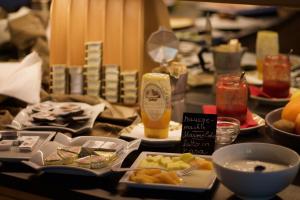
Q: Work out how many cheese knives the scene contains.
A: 0